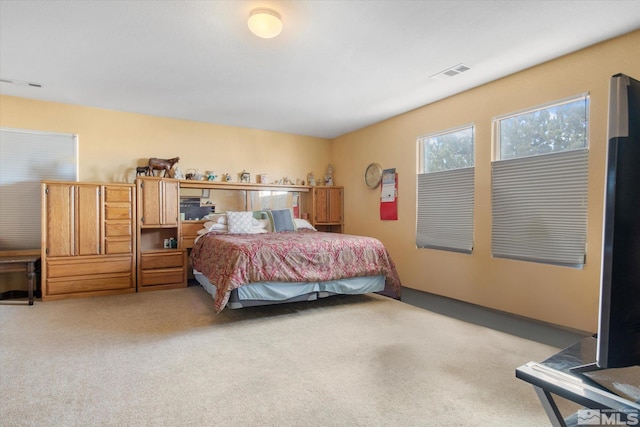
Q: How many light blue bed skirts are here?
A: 1